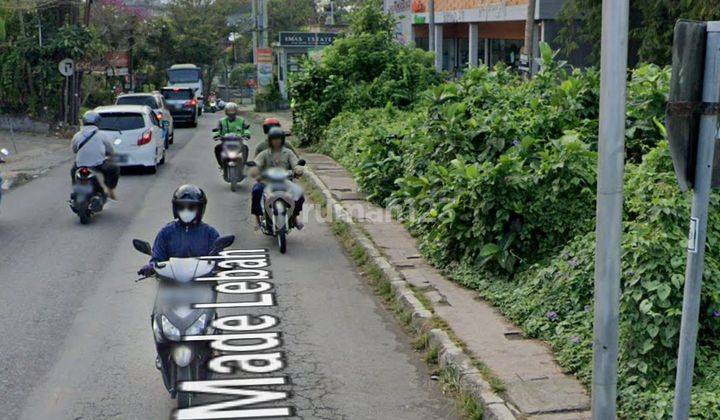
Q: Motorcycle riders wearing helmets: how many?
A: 5